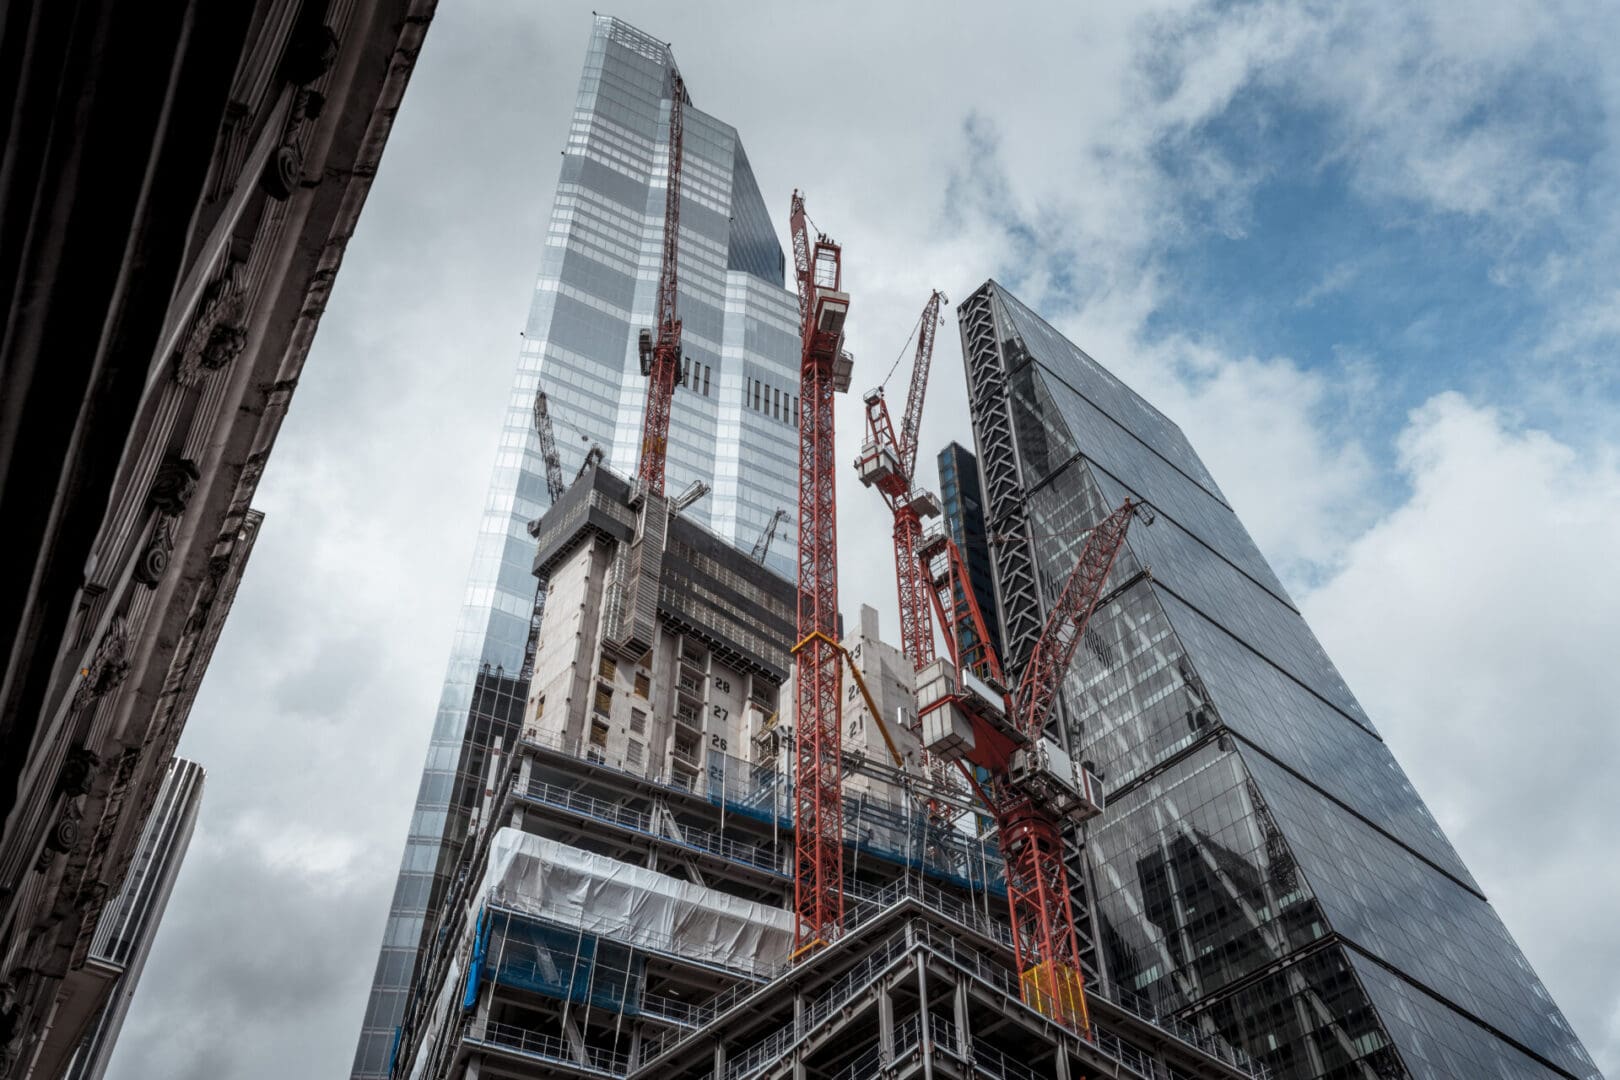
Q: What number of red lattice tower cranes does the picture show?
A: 4